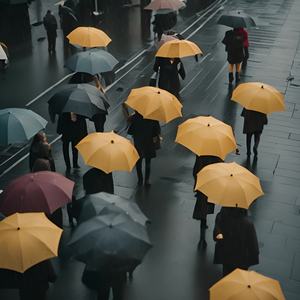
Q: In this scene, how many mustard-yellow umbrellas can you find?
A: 9